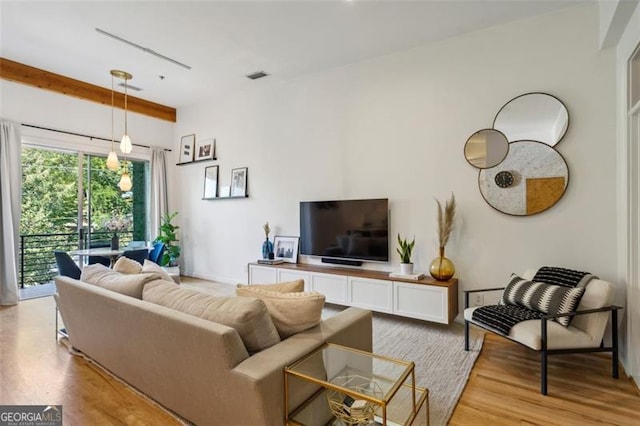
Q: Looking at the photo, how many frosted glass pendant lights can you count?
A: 3